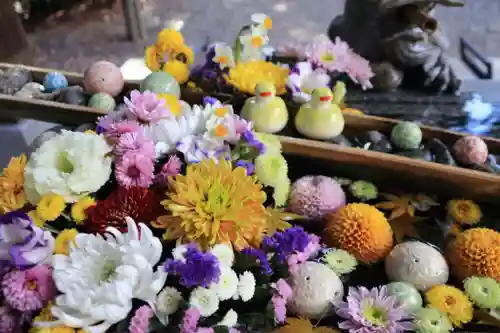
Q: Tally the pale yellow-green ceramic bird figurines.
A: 2